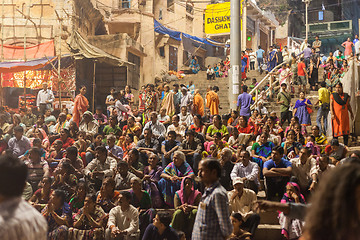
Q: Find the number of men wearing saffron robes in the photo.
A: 2